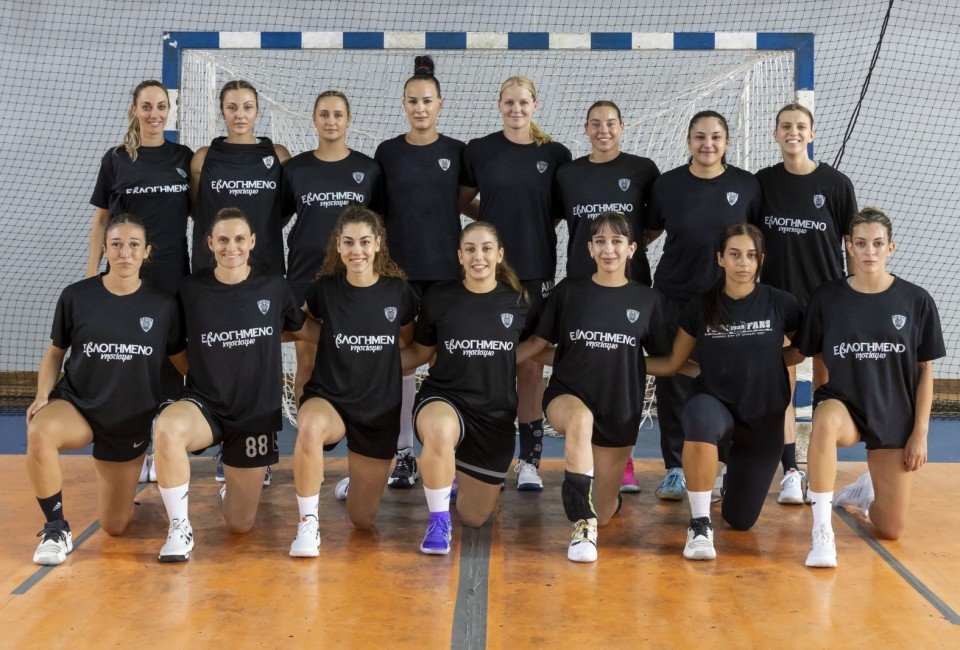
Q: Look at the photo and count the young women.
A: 15